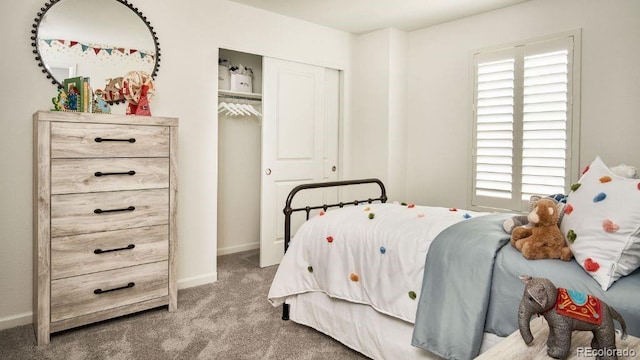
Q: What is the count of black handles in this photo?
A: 5